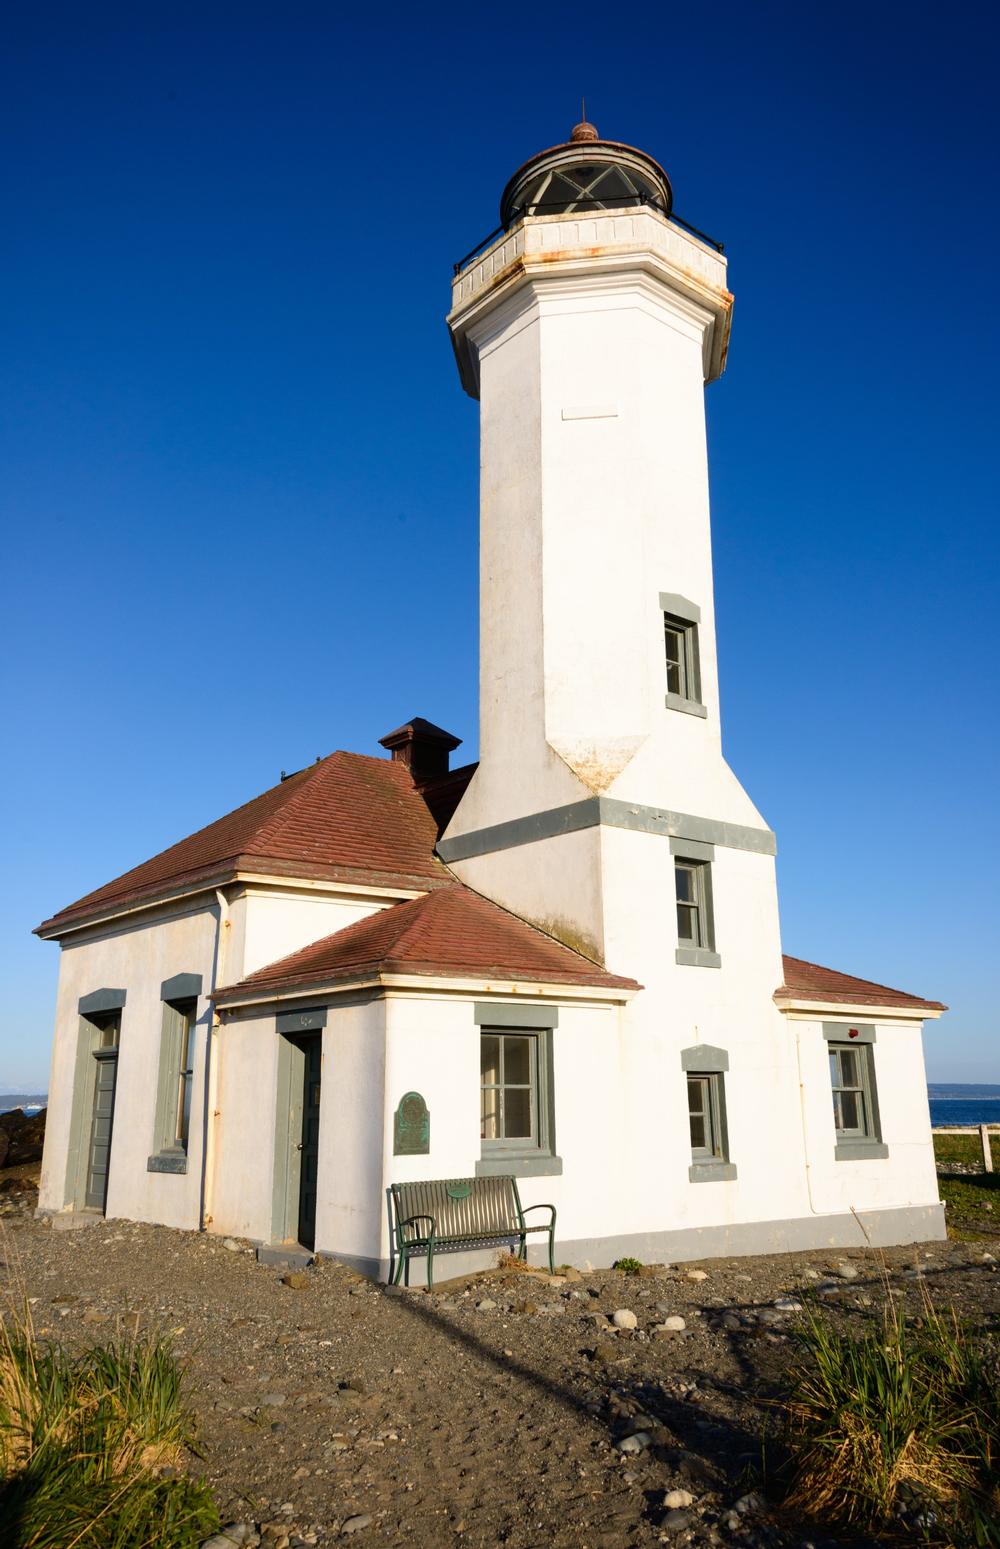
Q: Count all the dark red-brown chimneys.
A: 1